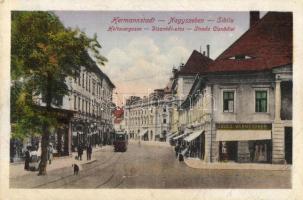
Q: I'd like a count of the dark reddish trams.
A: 1